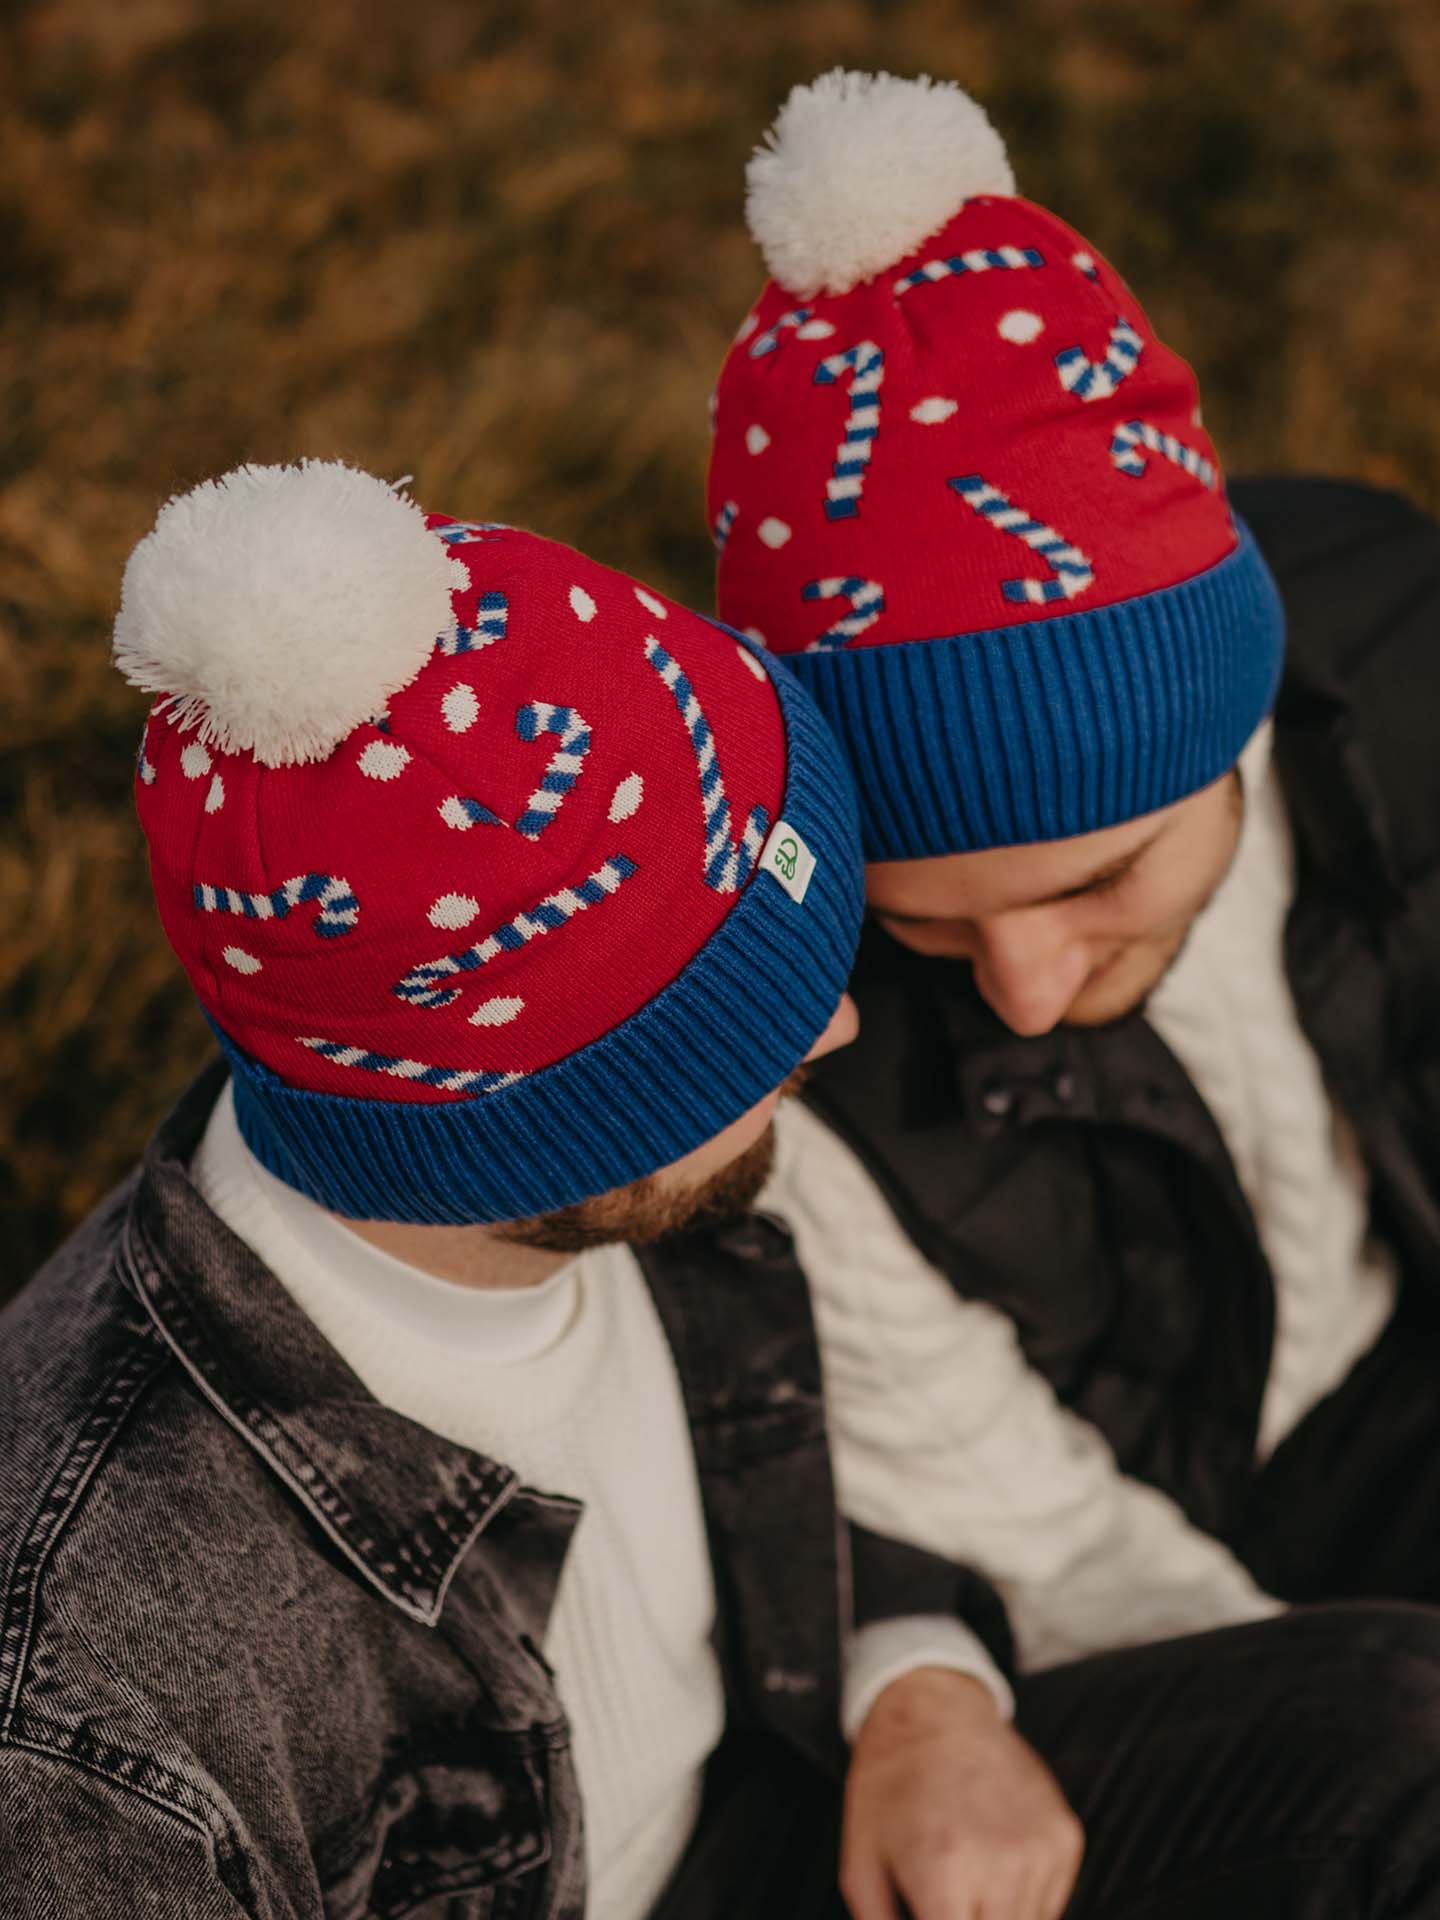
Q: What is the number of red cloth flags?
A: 0